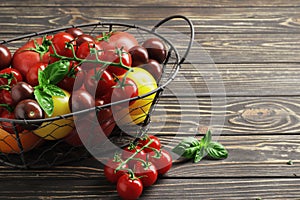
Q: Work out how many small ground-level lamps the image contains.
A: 0